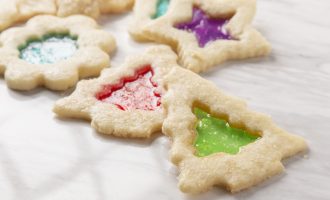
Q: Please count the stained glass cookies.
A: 5